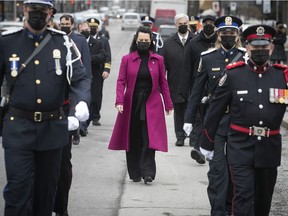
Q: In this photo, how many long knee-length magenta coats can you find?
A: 1